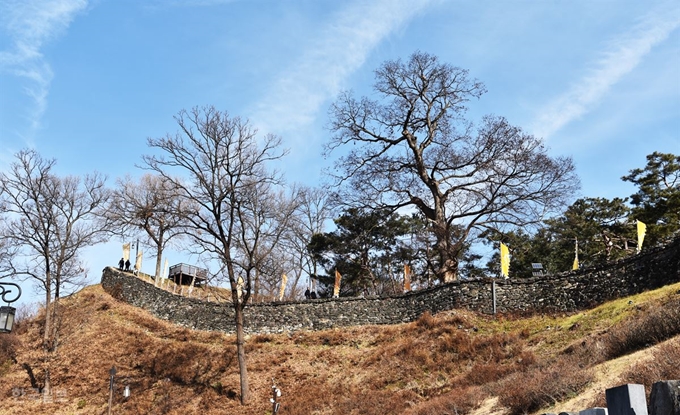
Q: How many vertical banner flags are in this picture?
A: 11